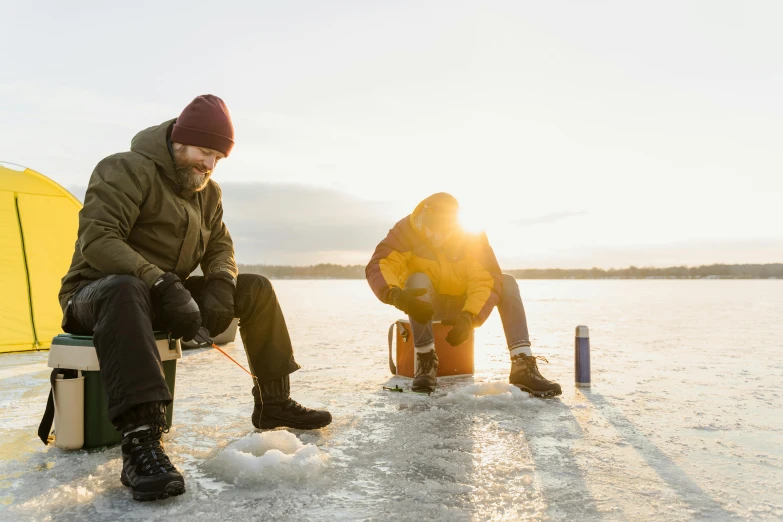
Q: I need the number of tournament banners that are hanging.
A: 0